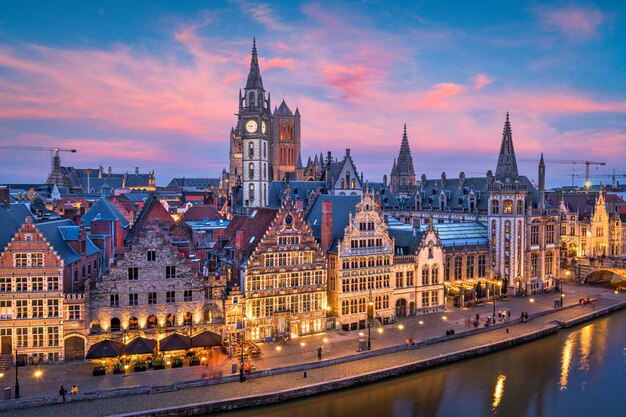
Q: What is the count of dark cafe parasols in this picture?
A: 4